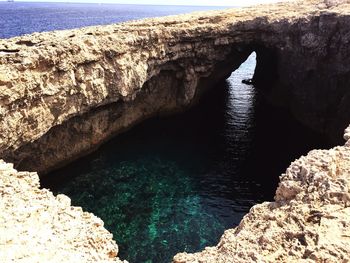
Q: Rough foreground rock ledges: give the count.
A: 2